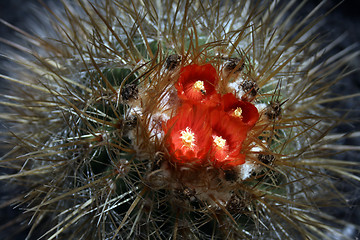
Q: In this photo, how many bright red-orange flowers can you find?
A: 4